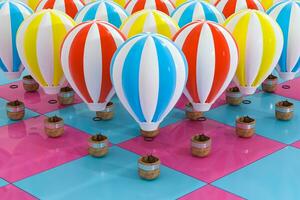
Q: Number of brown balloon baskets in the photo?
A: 14